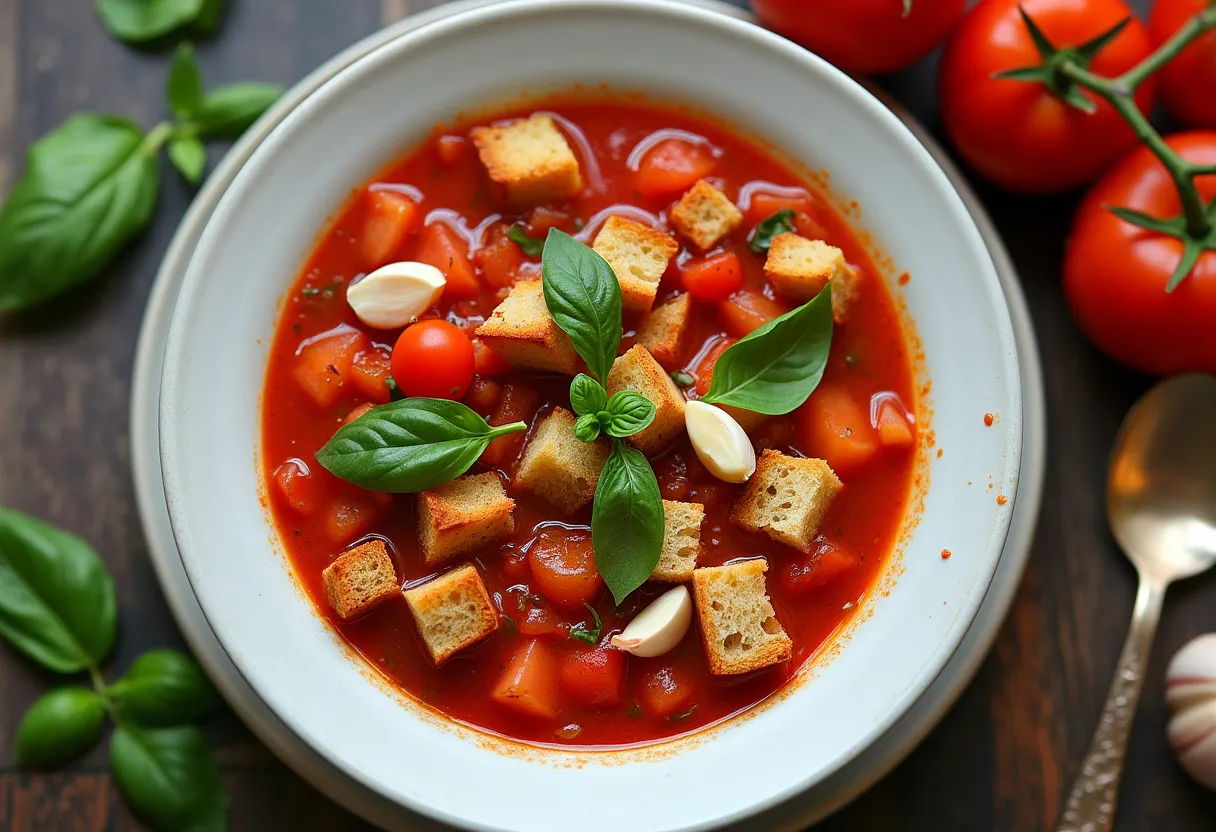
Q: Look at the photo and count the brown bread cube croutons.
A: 14